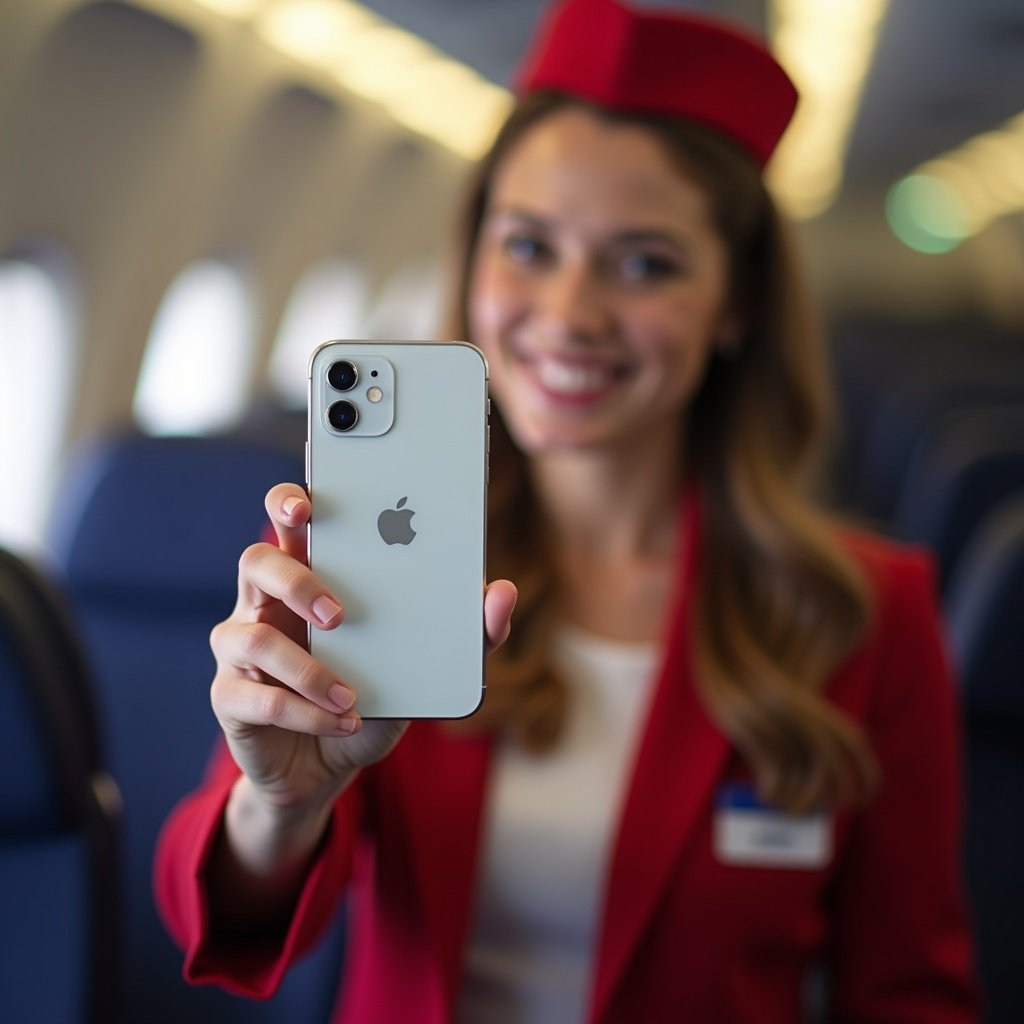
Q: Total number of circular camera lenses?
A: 2